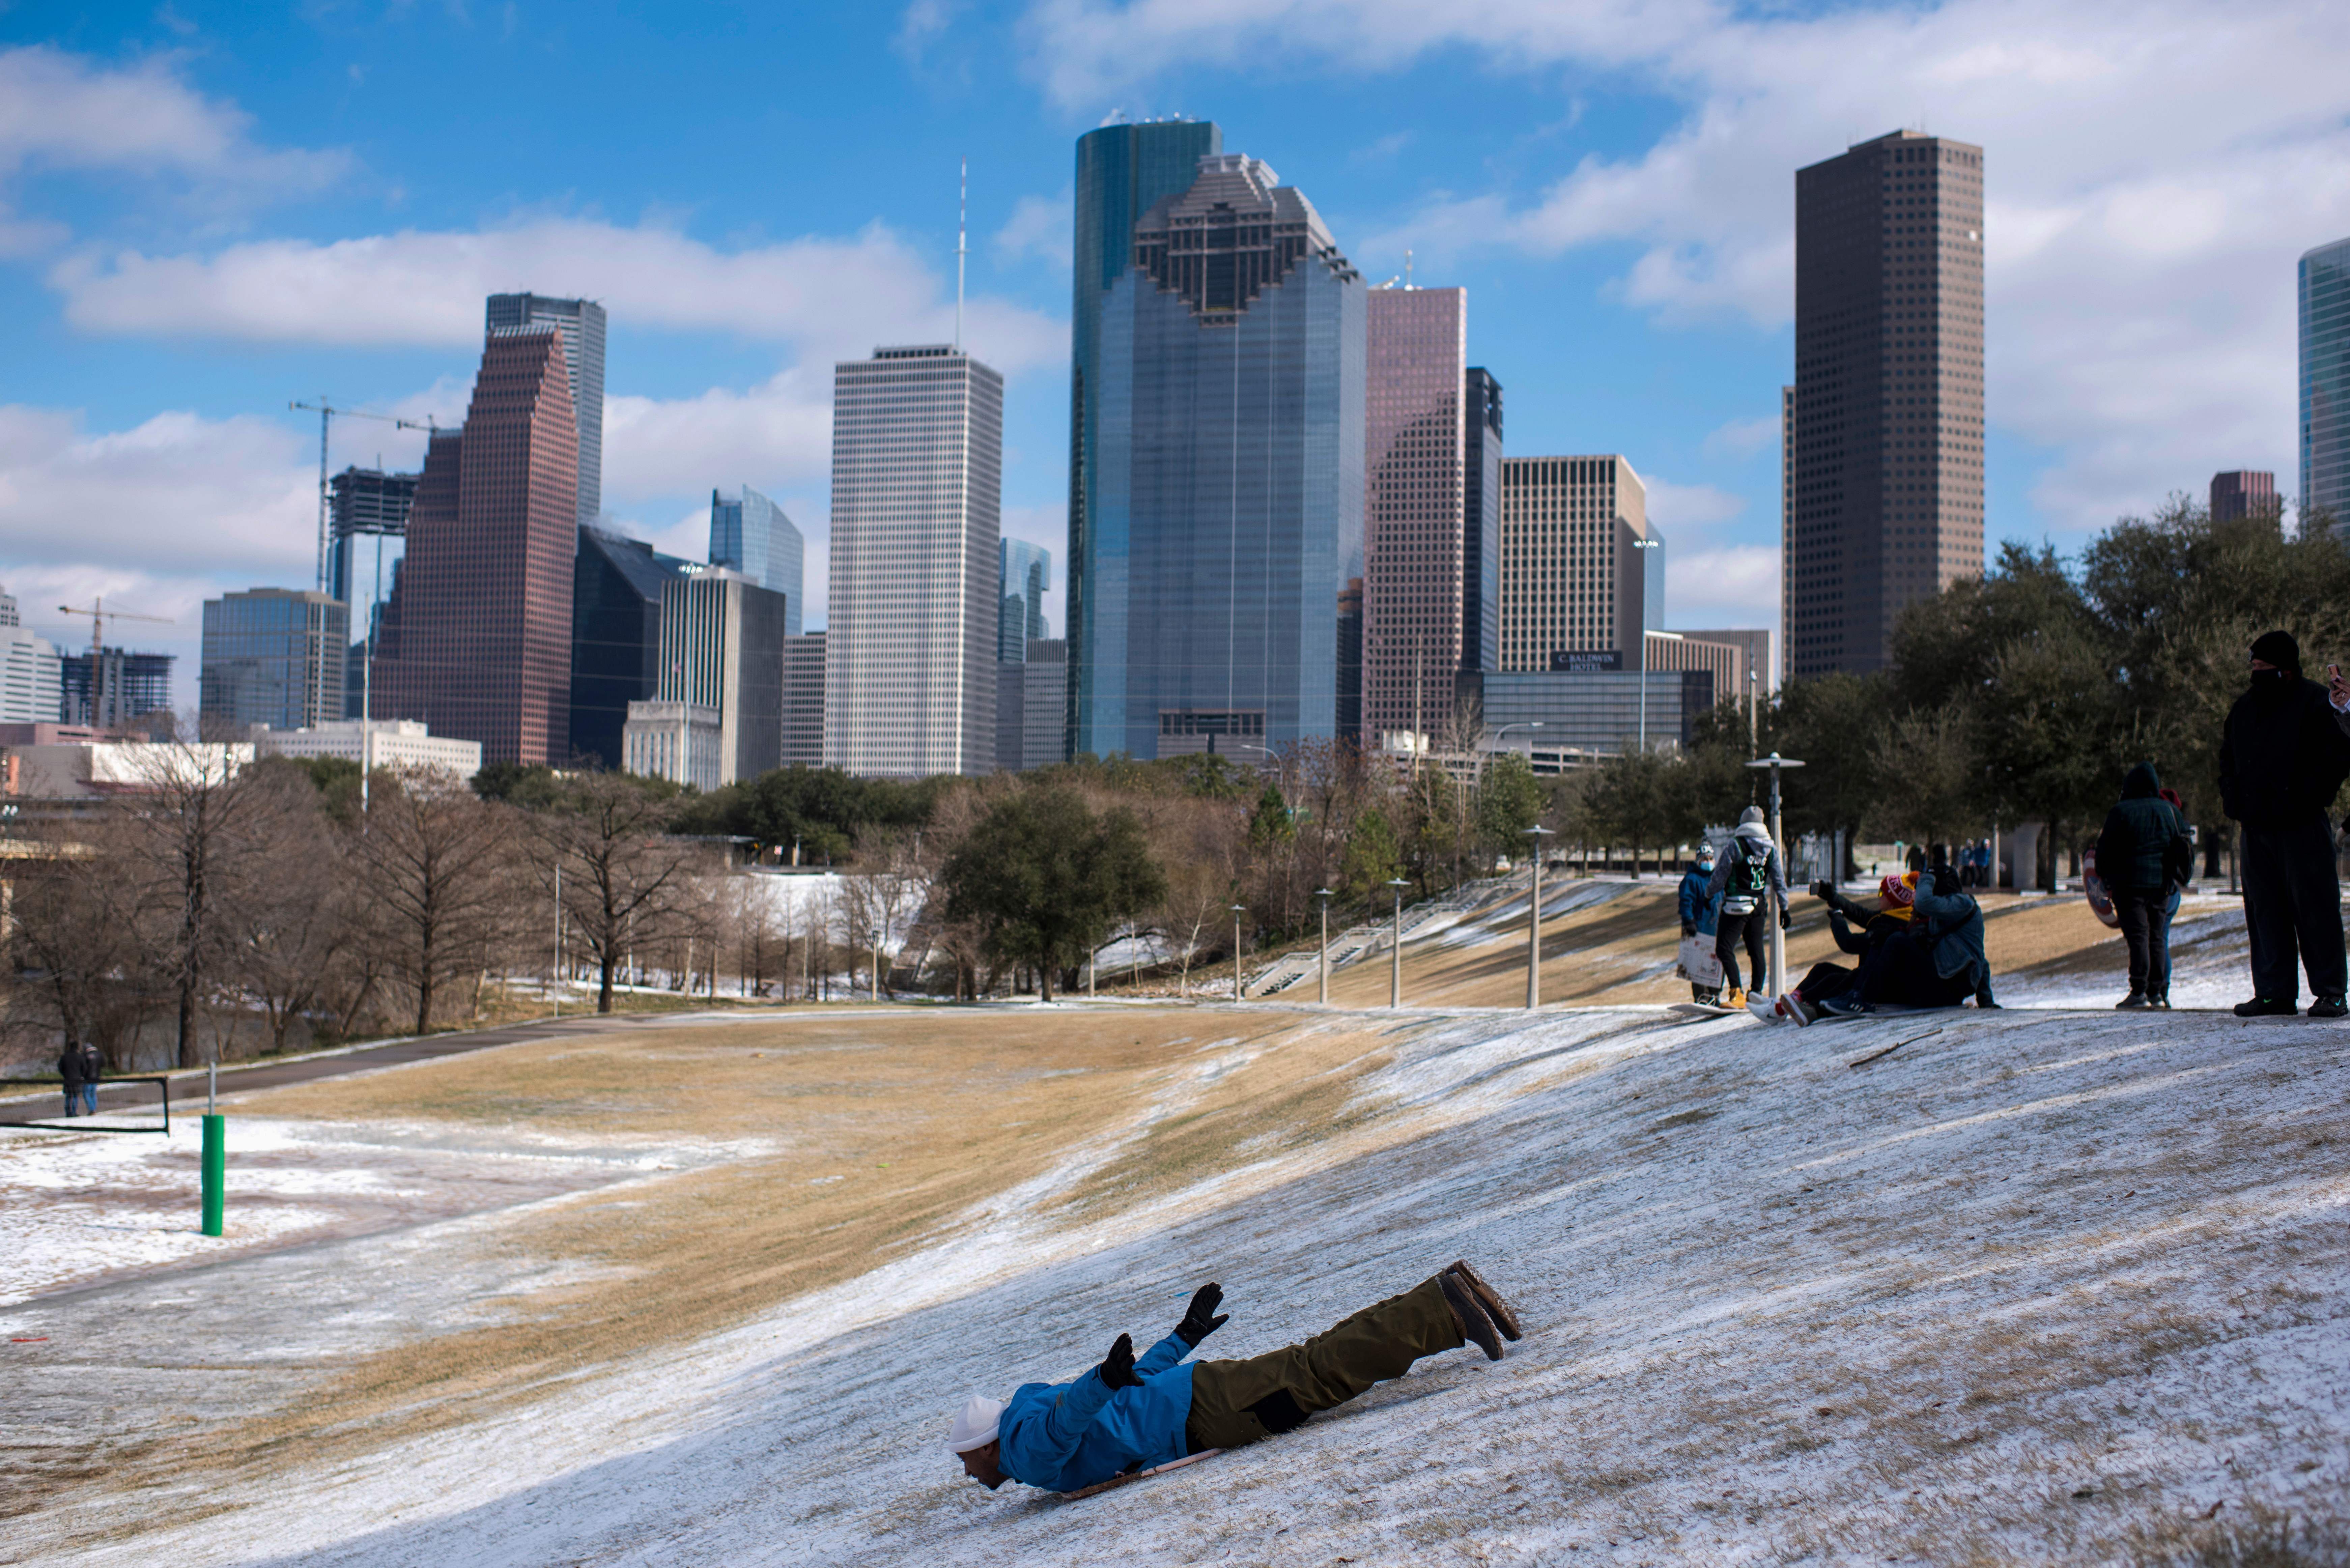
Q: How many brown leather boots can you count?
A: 2